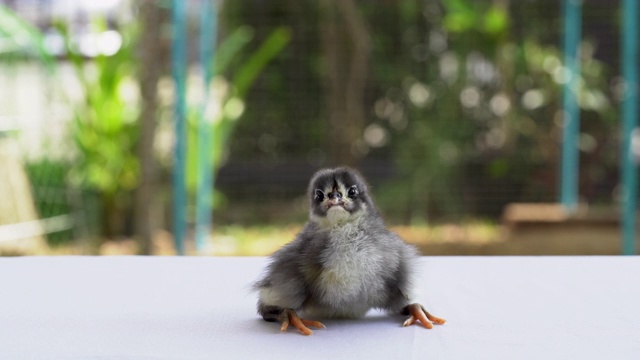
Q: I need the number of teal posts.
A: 4